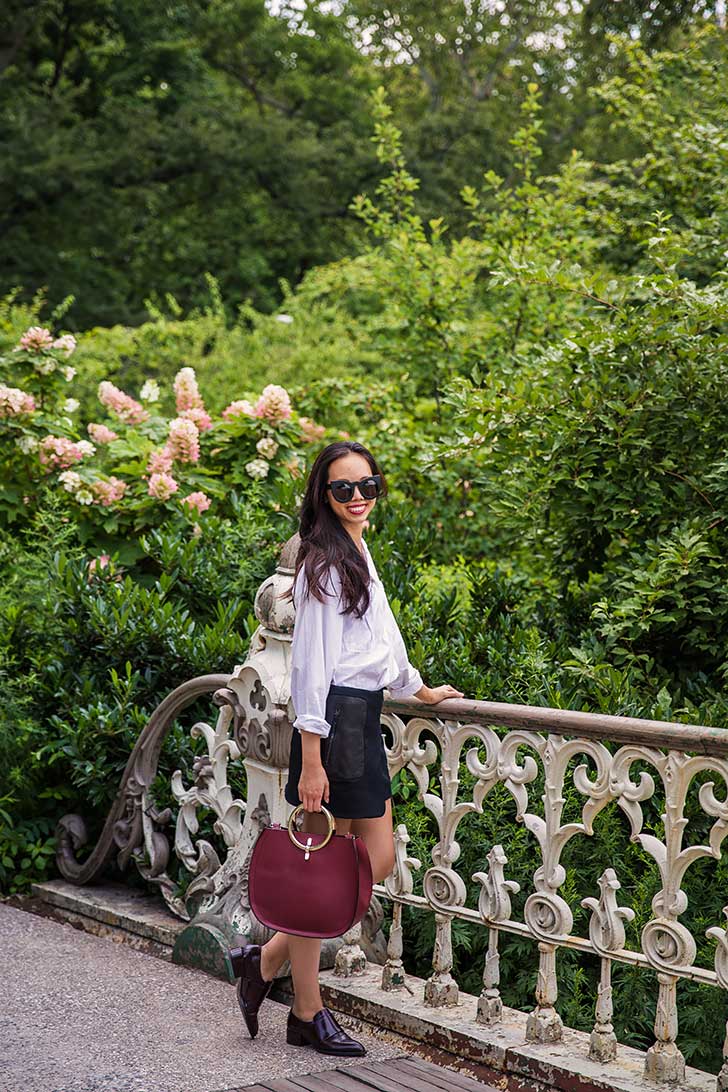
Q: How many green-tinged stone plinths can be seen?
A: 1